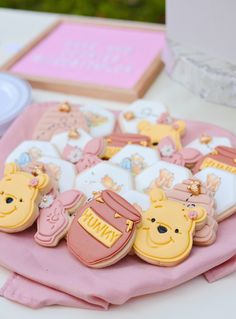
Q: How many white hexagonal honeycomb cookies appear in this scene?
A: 11